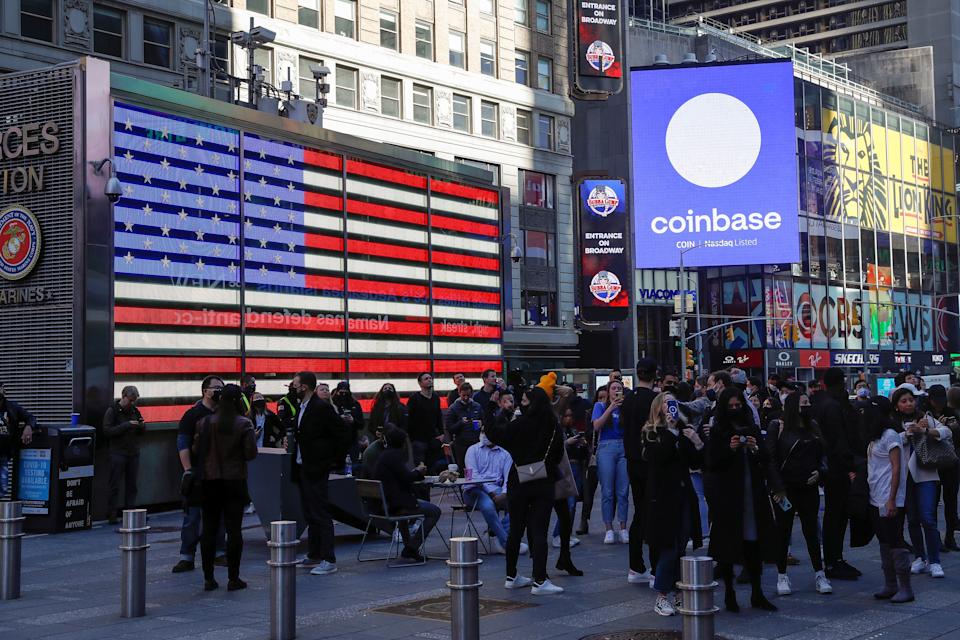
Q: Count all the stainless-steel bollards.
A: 5